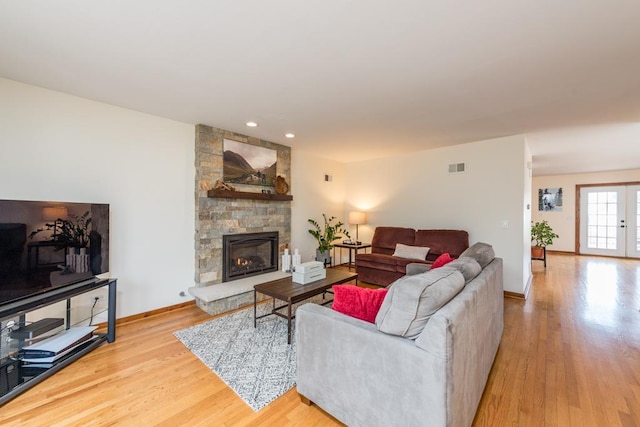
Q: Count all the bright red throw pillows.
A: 2